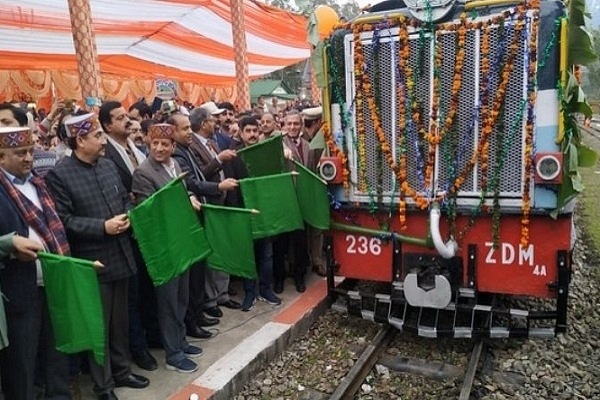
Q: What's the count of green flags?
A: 6